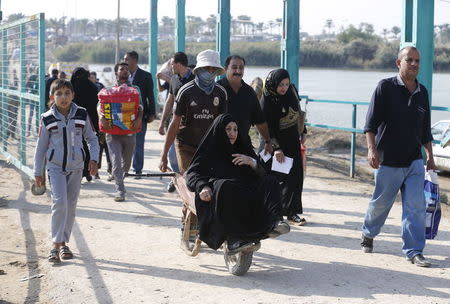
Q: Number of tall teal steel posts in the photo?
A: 5